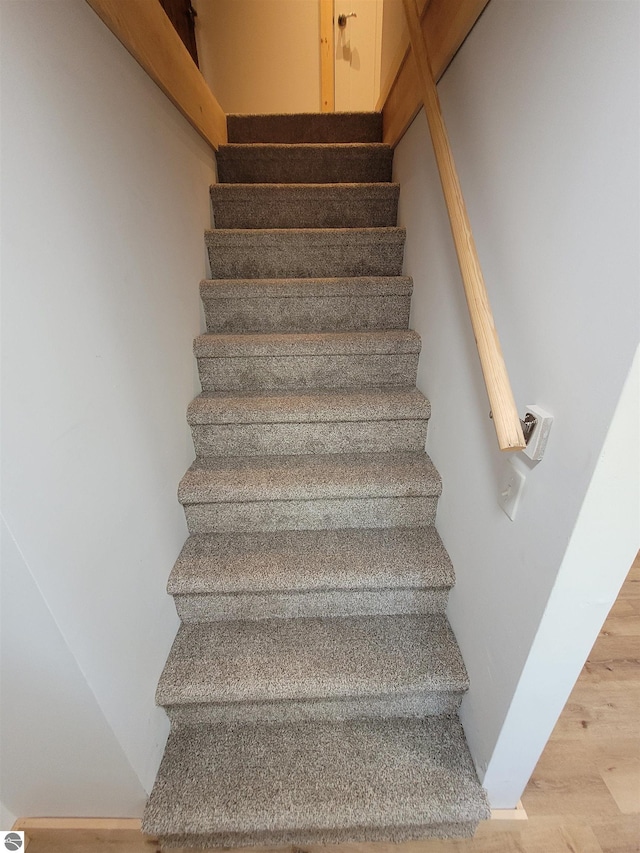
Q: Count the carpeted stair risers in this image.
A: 11